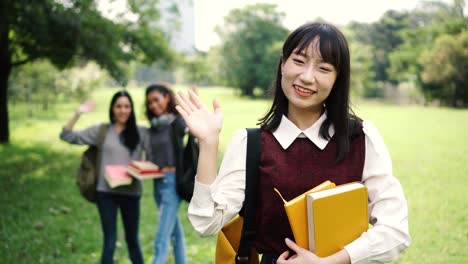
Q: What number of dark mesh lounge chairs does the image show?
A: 0